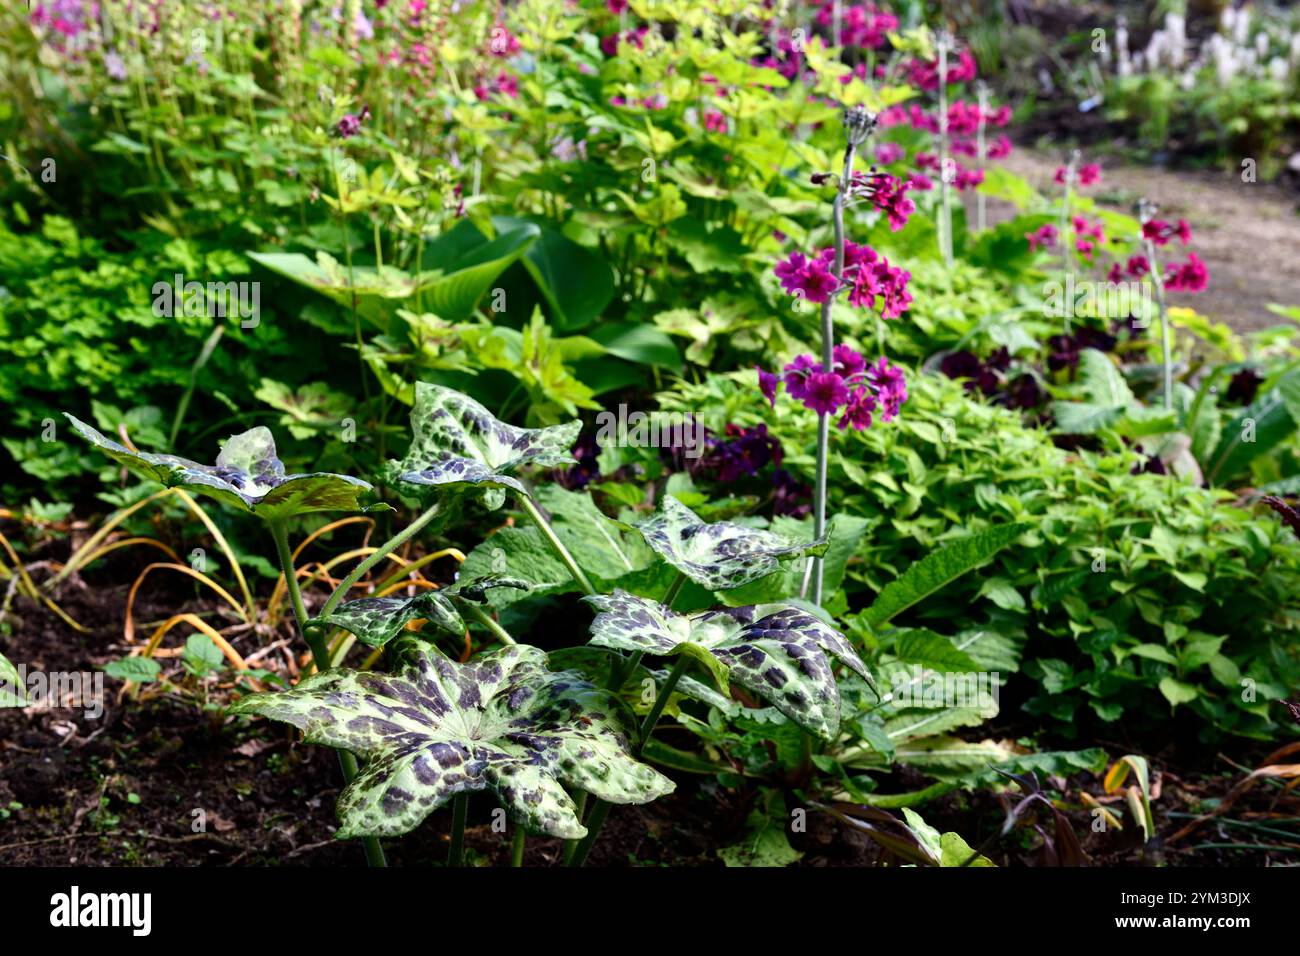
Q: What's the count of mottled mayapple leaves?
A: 6